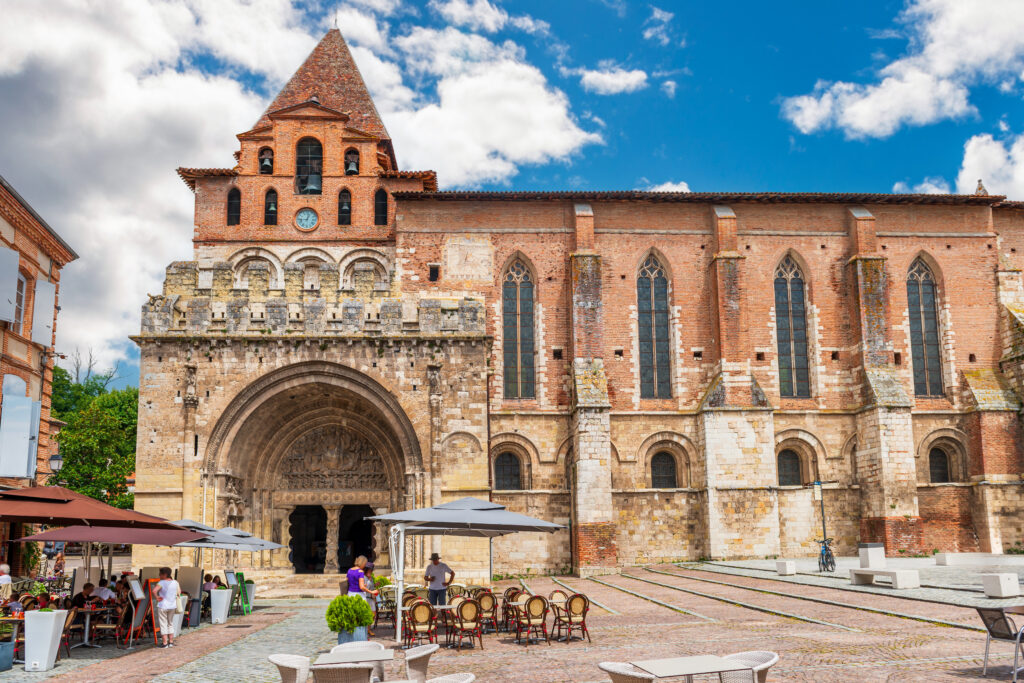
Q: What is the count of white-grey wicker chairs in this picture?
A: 7